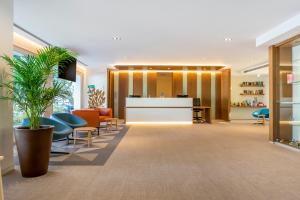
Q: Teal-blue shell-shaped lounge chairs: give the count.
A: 3